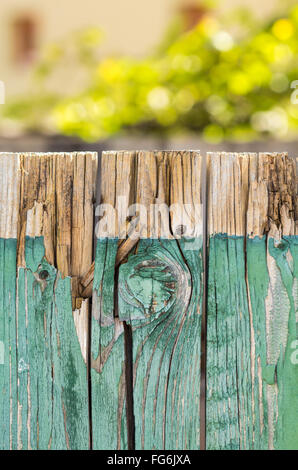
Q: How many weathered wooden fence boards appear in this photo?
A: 3